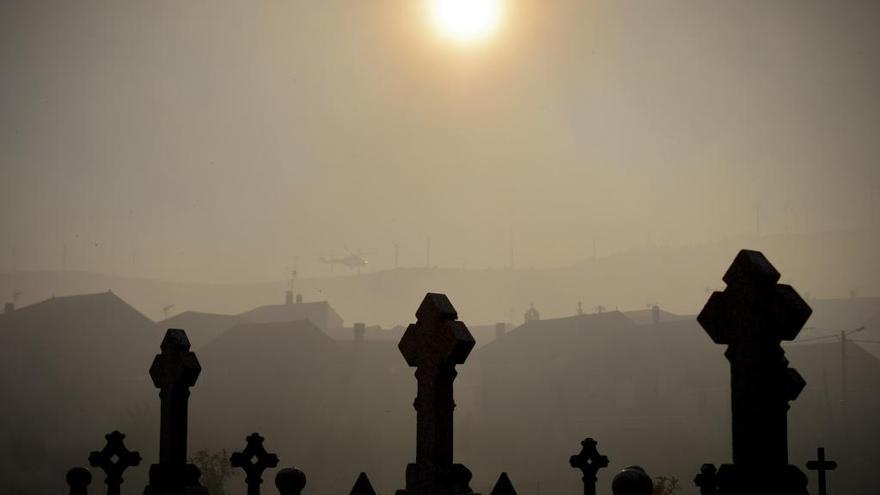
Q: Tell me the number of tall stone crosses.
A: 3